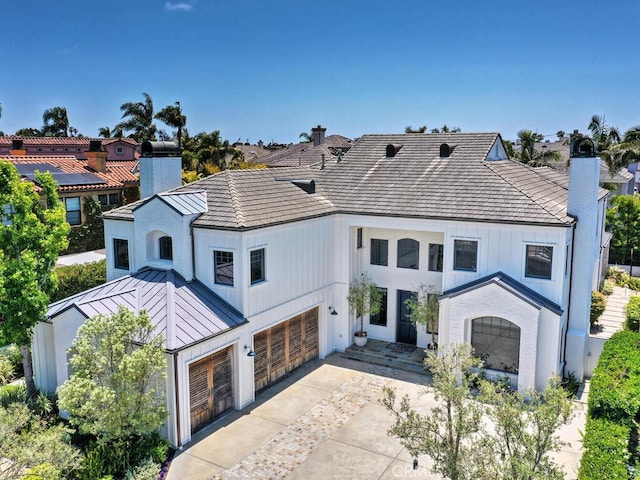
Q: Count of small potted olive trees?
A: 2